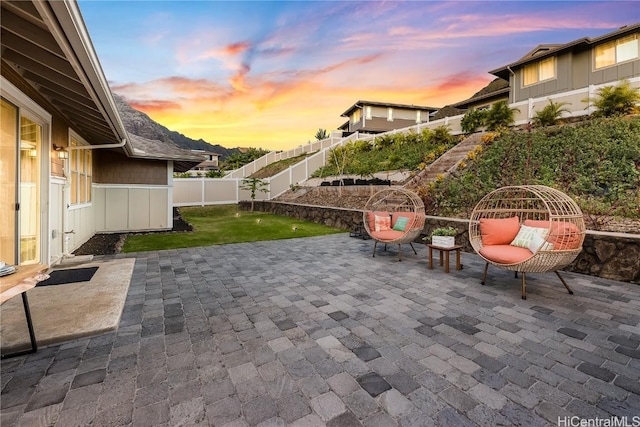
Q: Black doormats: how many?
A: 1